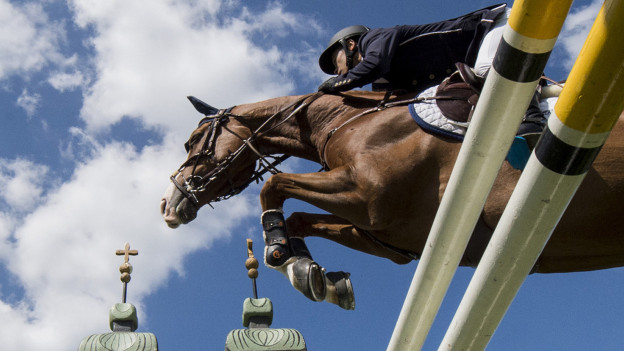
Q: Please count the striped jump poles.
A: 2